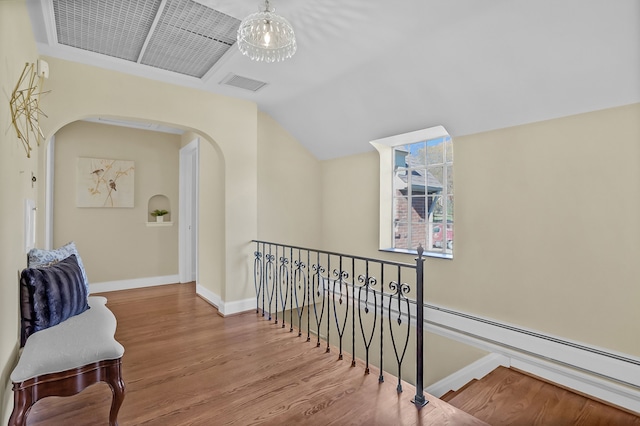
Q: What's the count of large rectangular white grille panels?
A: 2